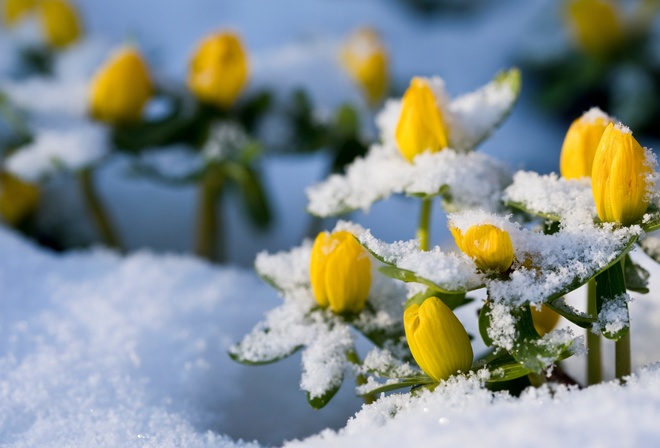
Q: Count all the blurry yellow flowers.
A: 7